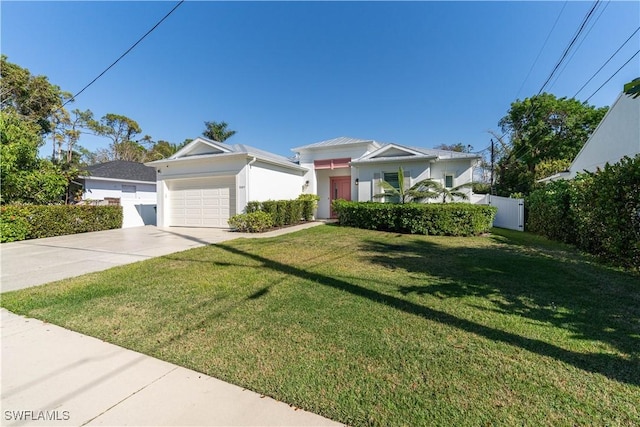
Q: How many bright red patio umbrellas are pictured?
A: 0